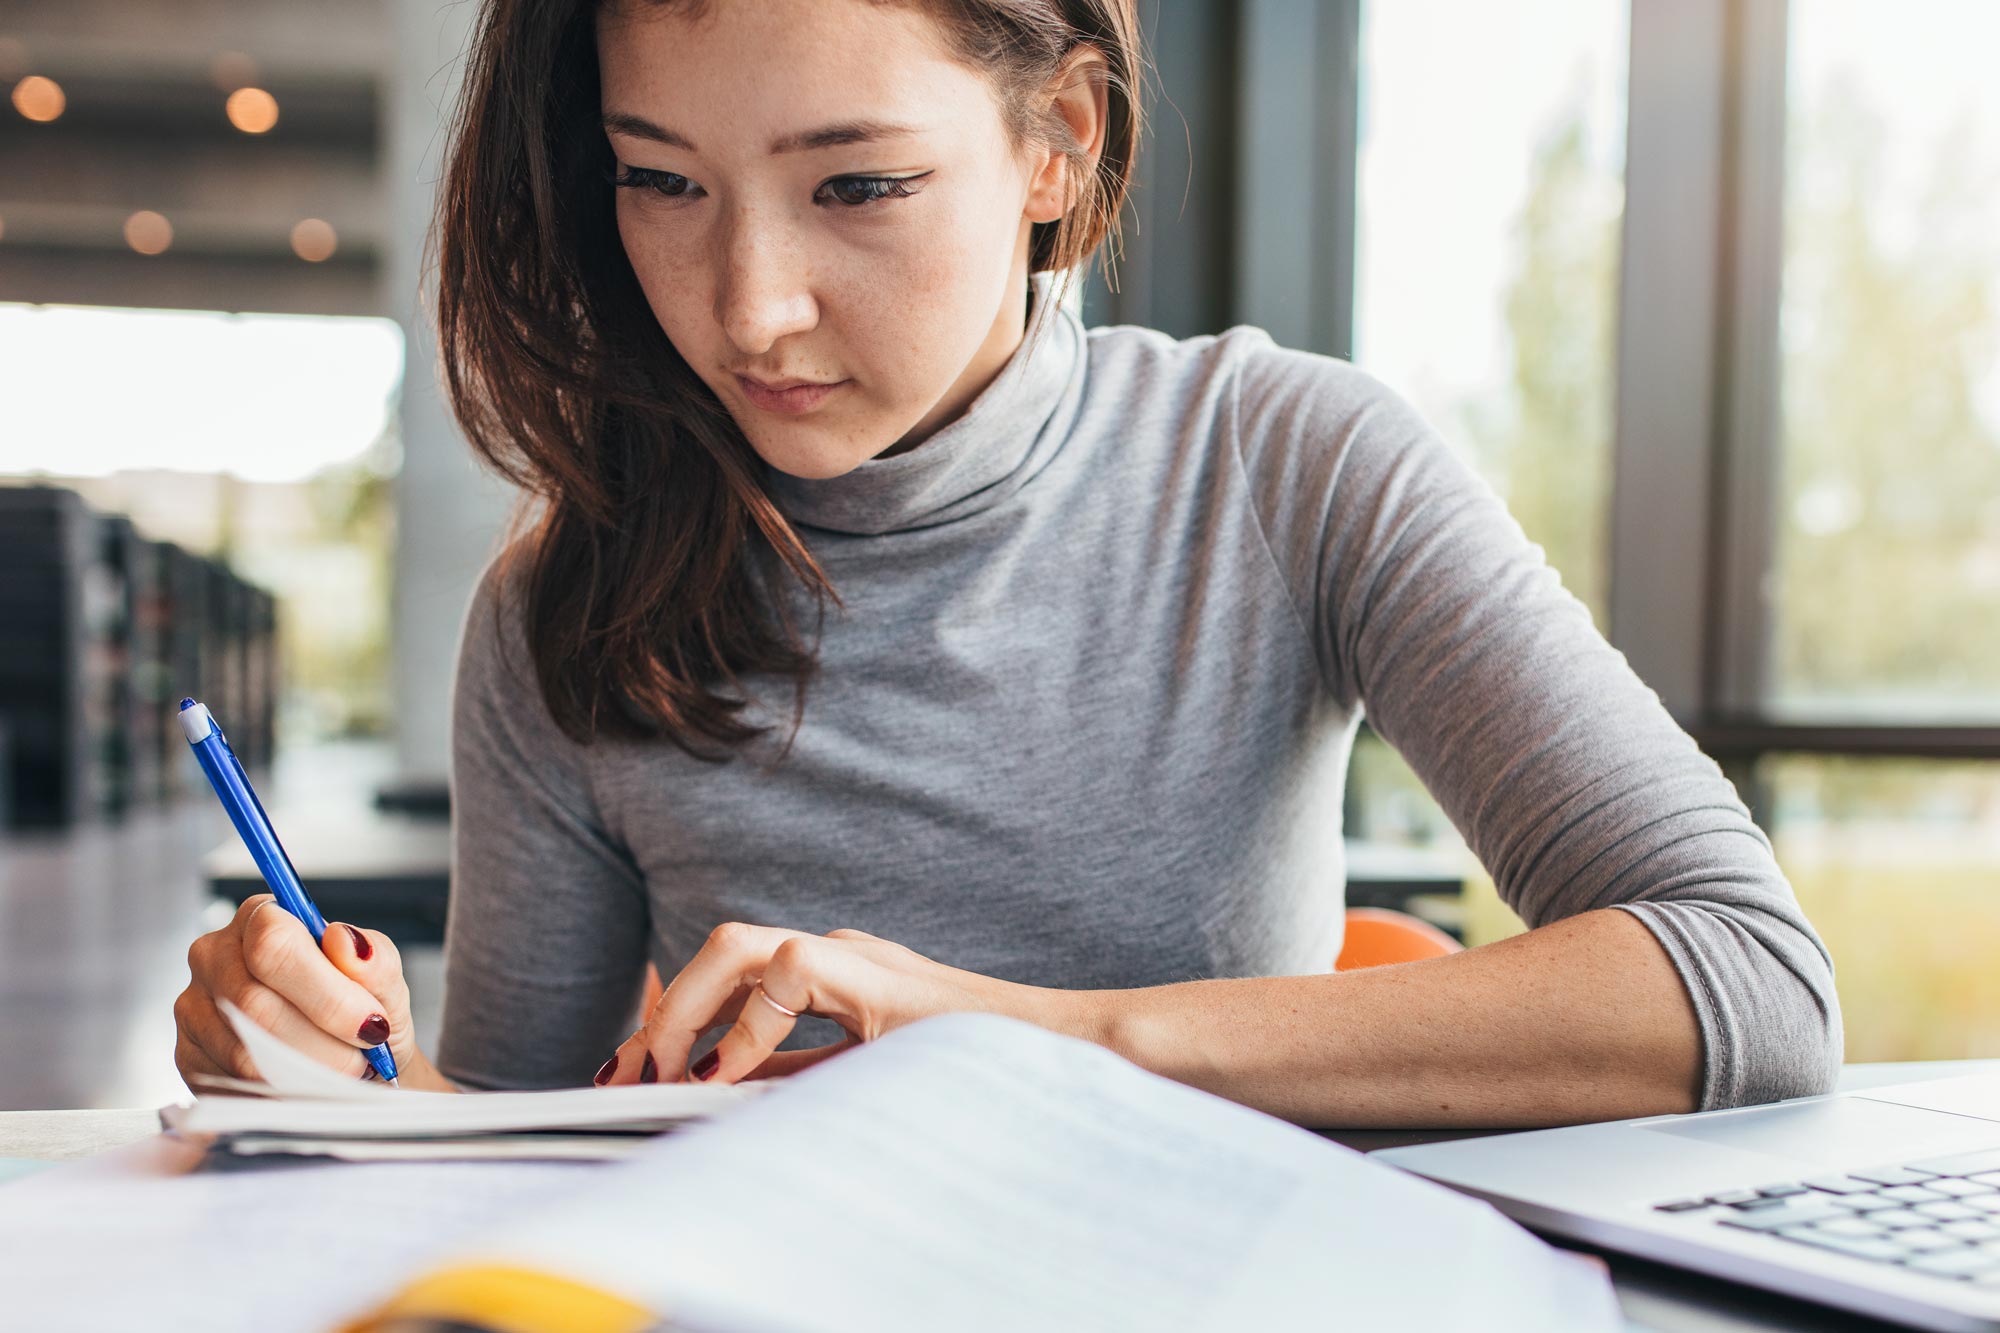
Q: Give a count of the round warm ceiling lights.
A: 4